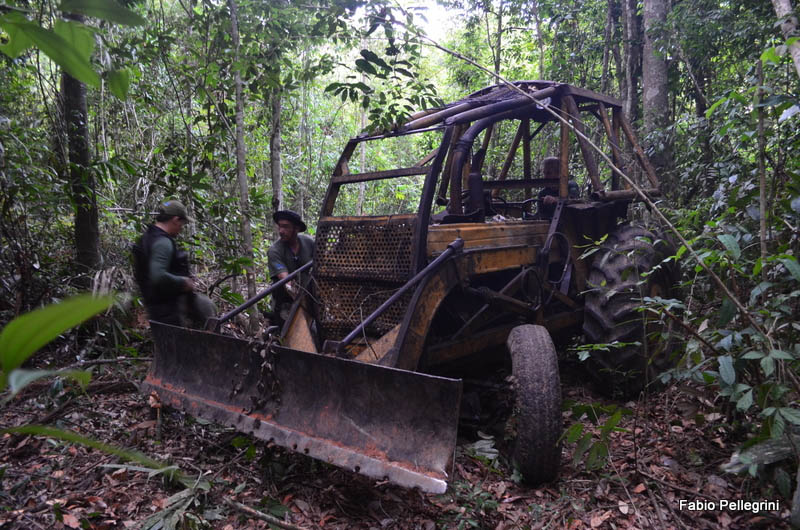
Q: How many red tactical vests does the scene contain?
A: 0